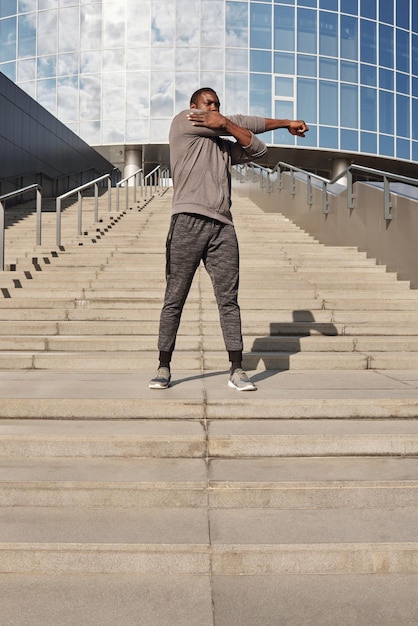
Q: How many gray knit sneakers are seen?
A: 2